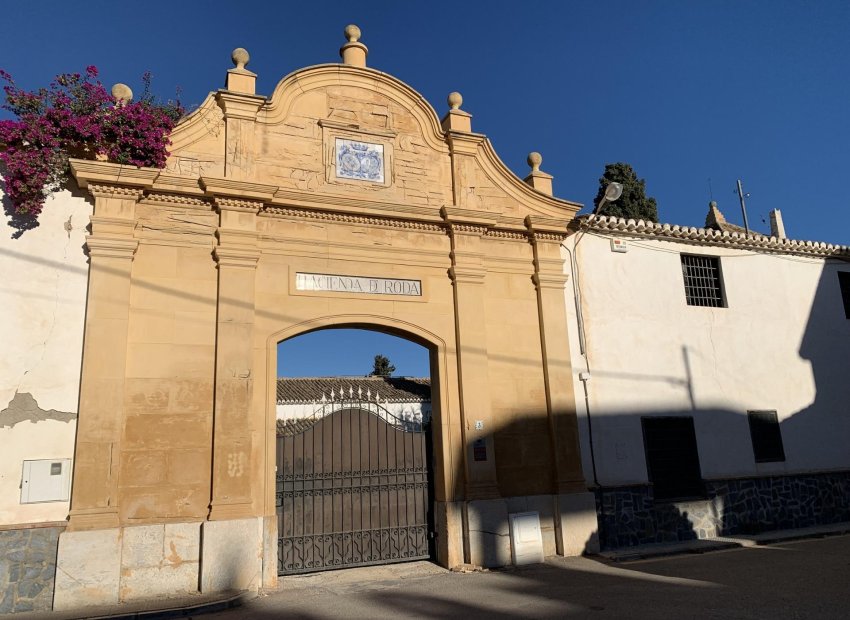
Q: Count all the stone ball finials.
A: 5